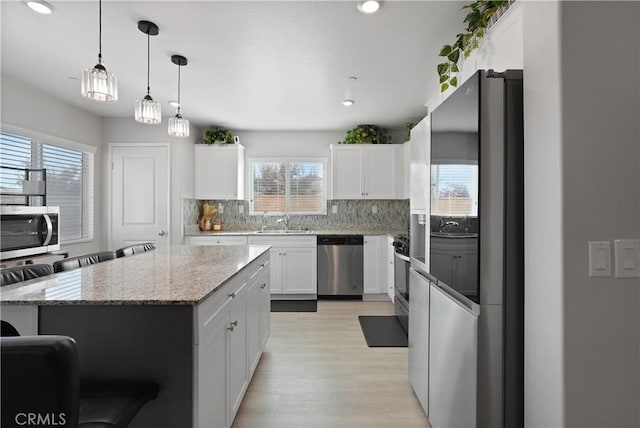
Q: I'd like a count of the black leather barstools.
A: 4